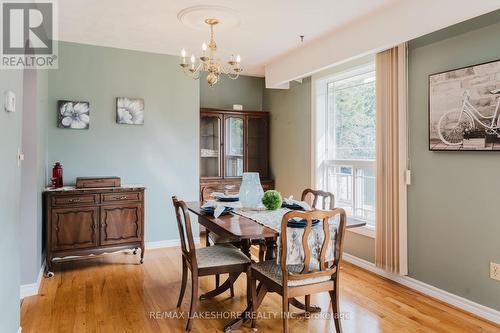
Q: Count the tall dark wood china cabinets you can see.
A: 1